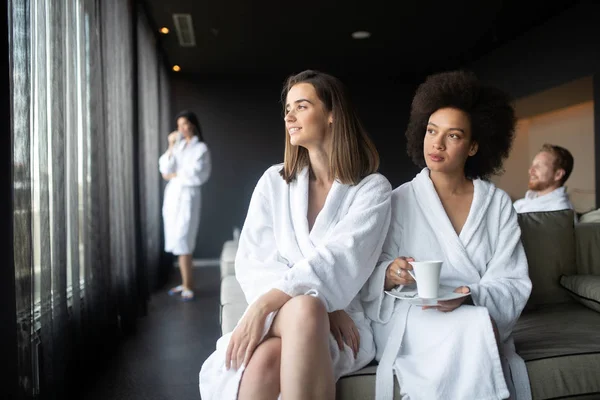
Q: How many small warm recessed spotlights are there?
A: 2